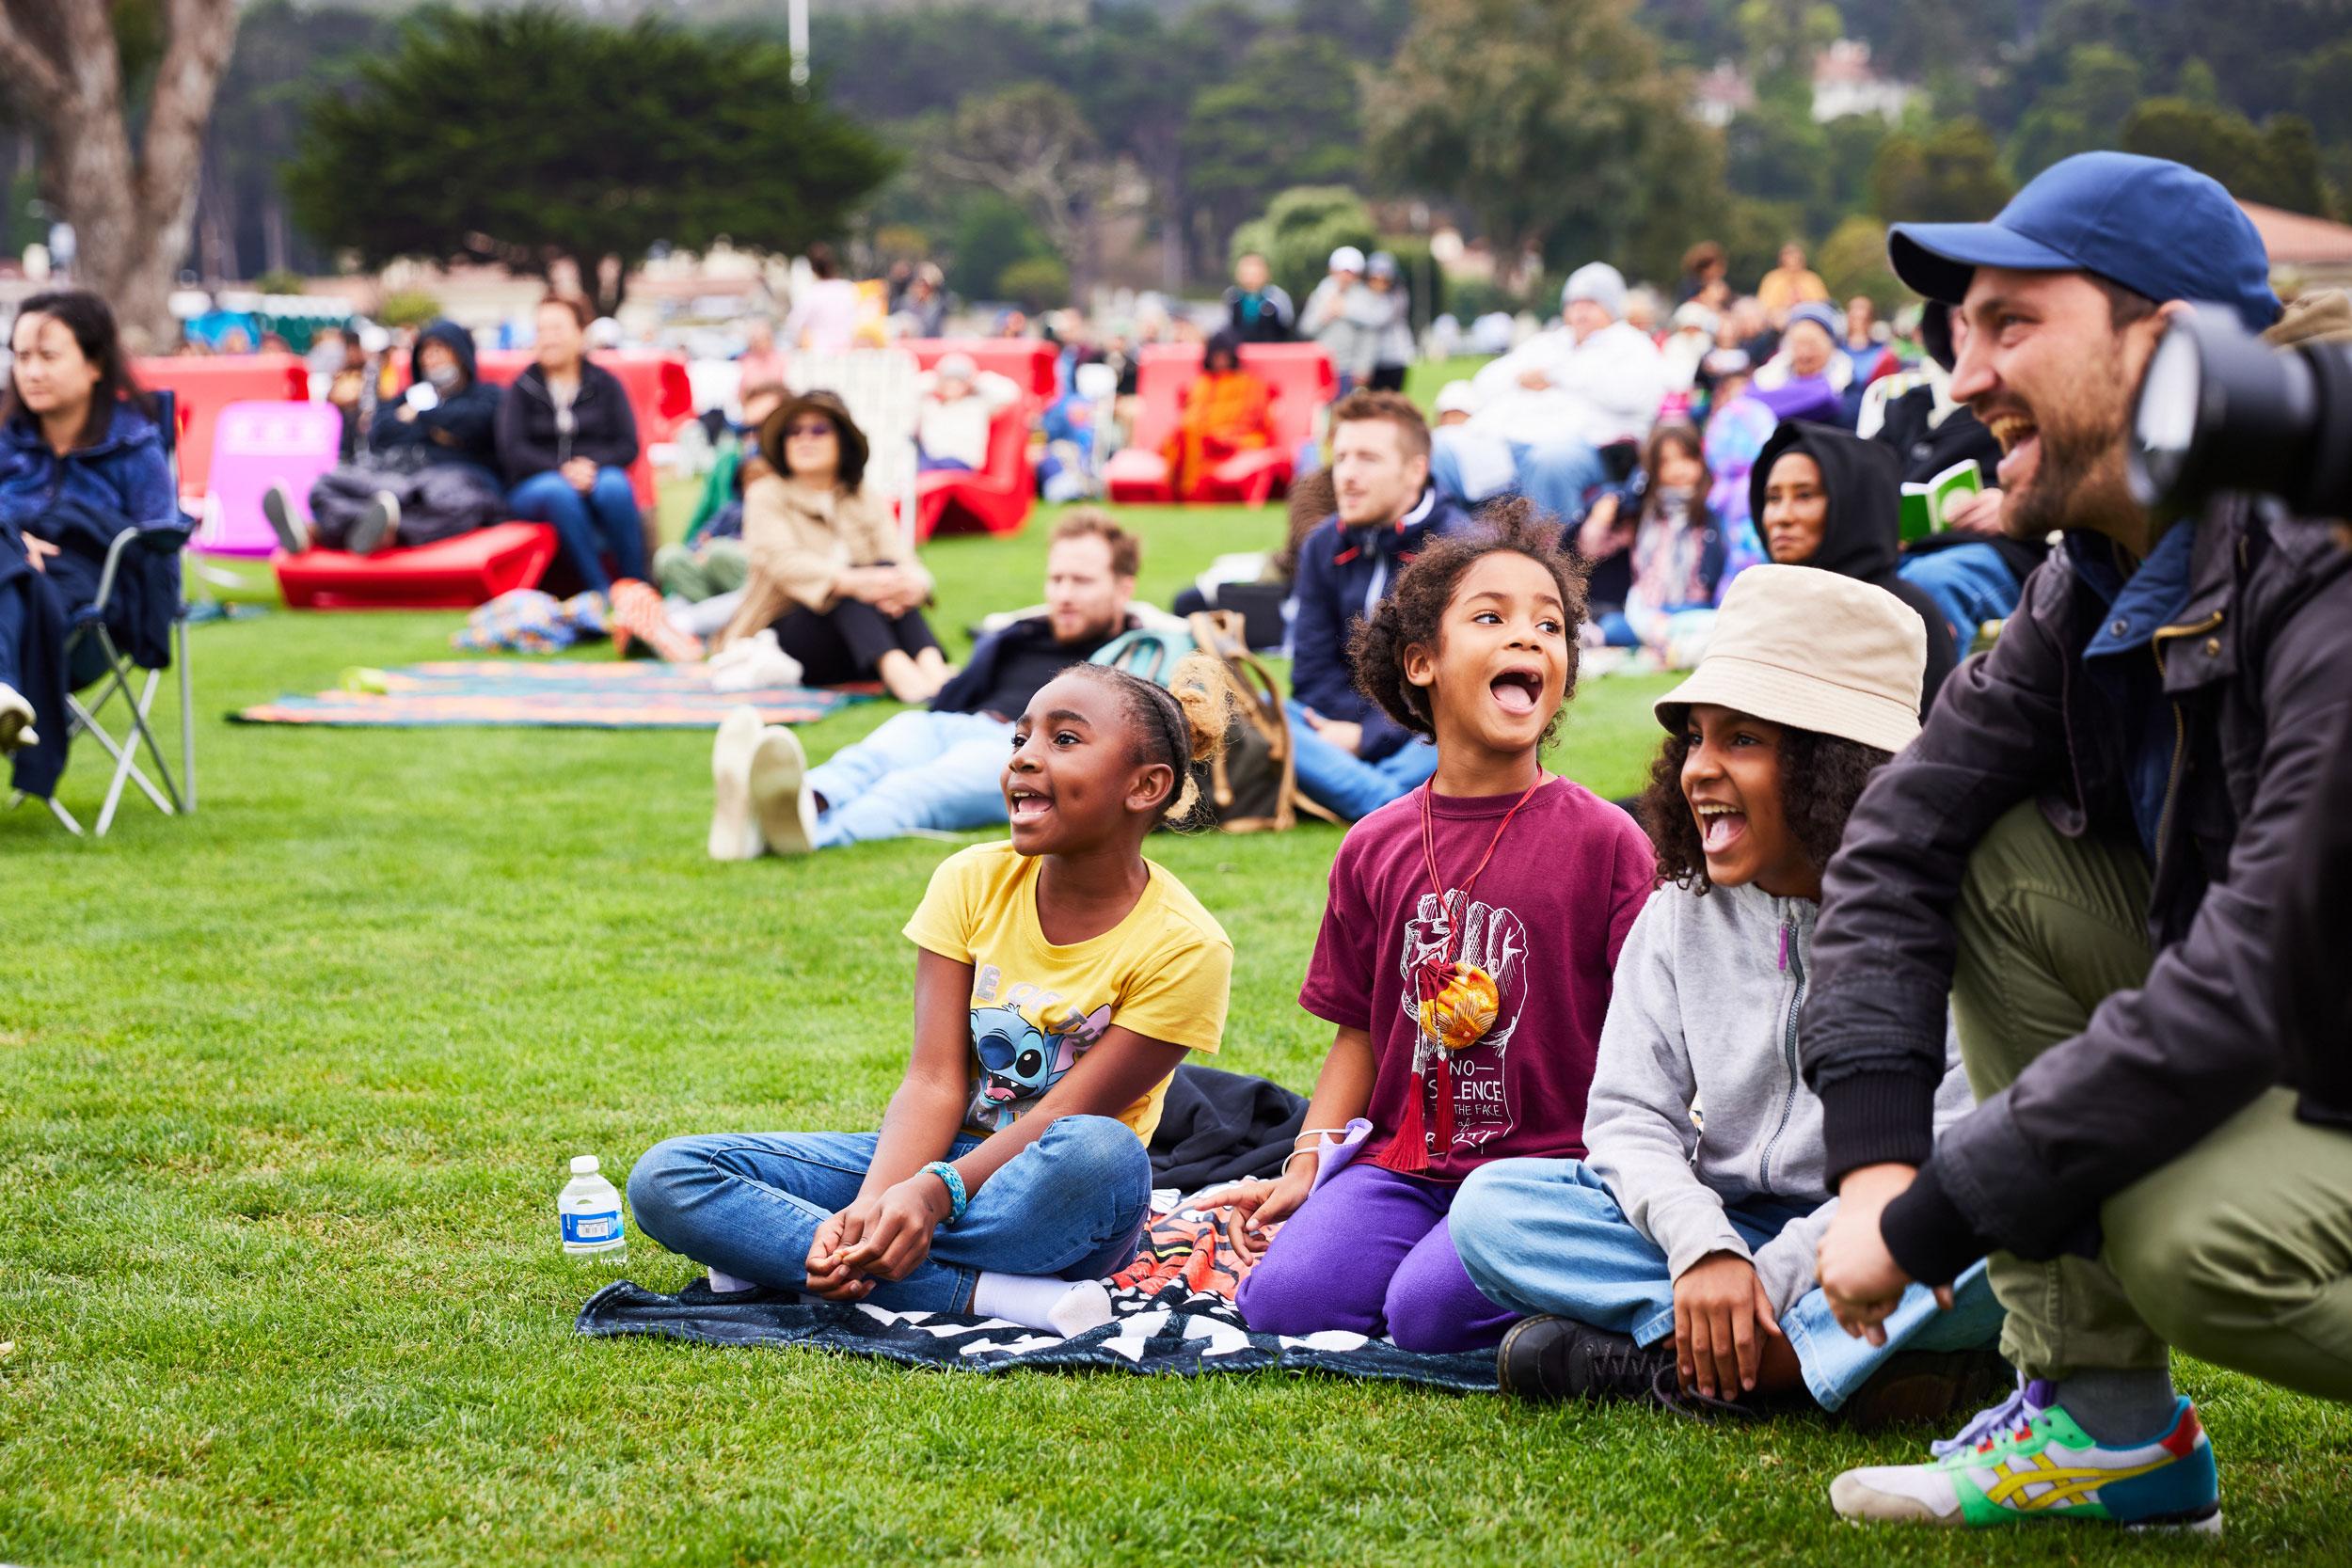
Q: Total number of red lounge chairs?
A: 4